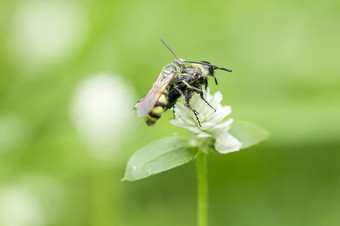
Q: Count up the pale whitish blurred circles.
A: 3